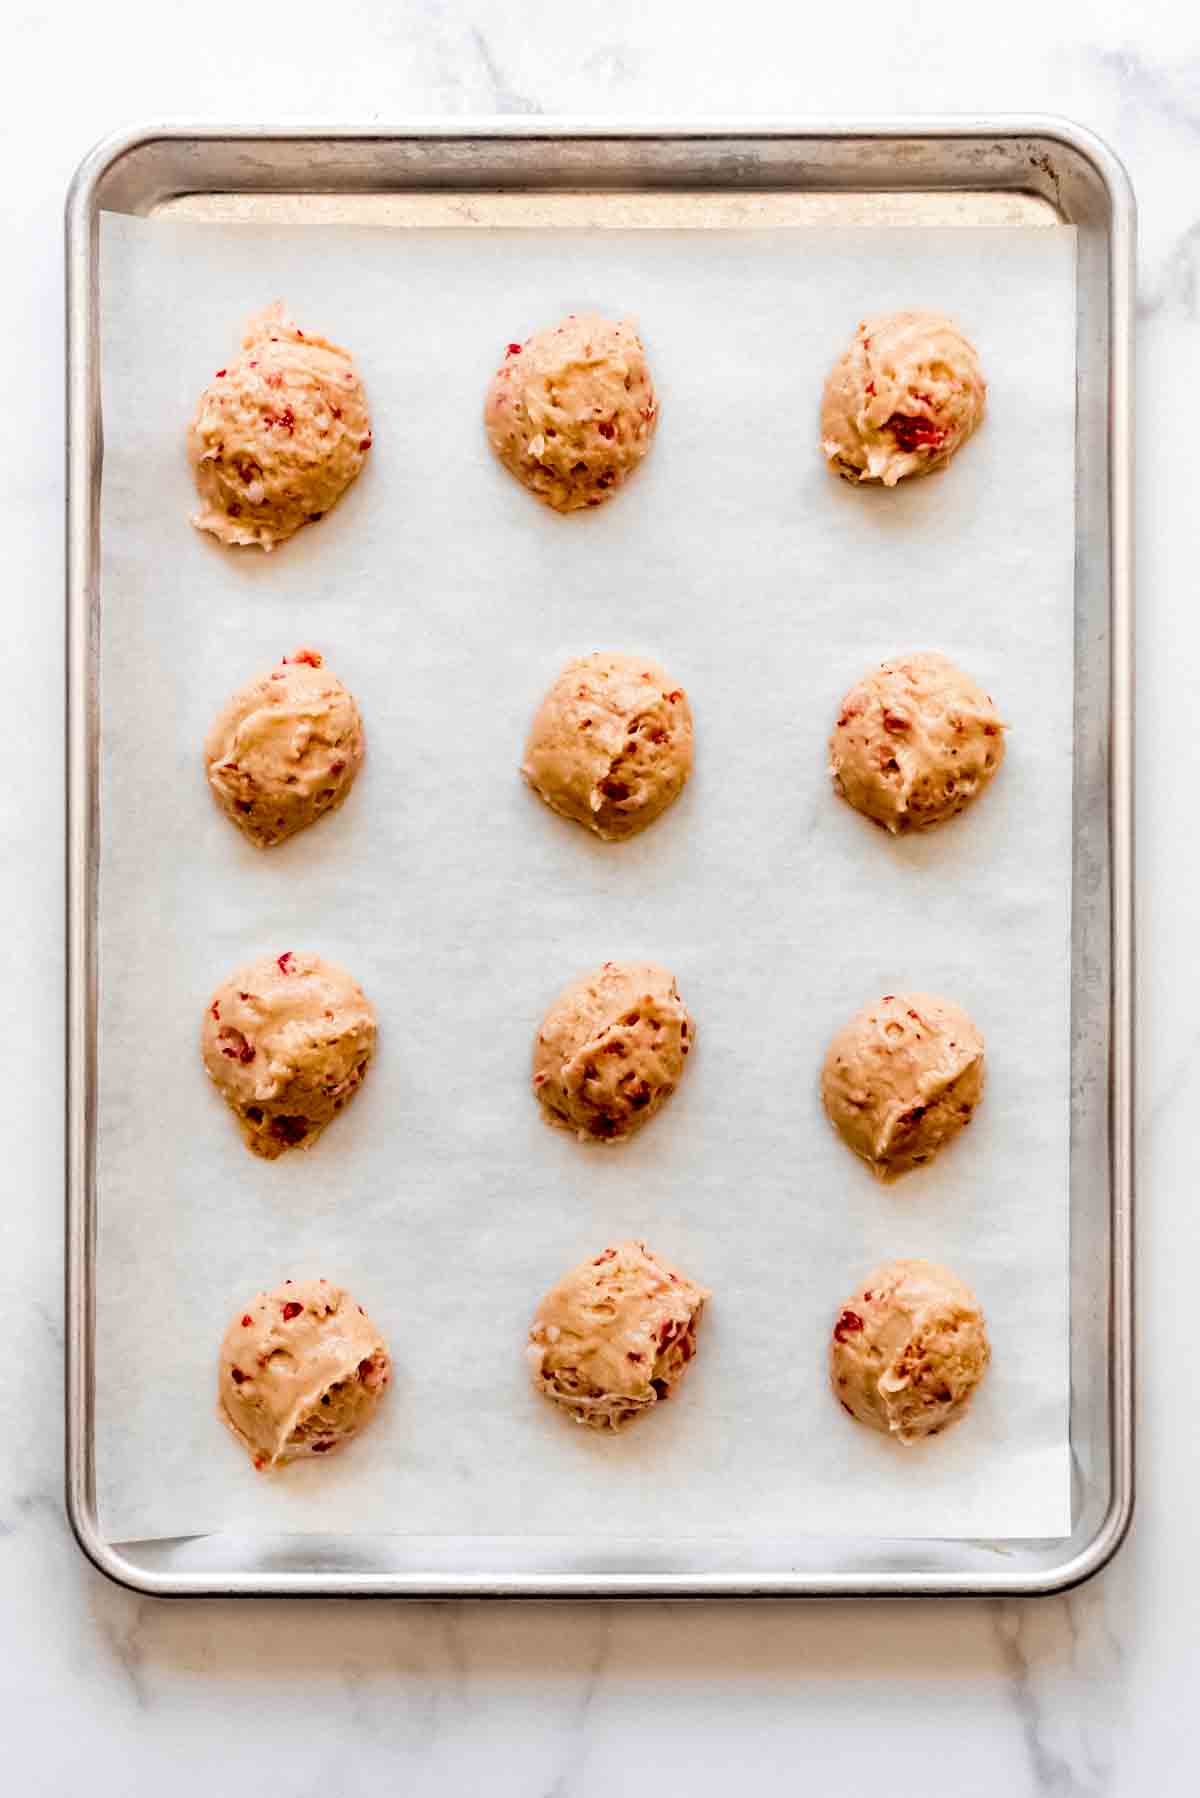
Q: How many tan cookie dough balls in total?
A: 12